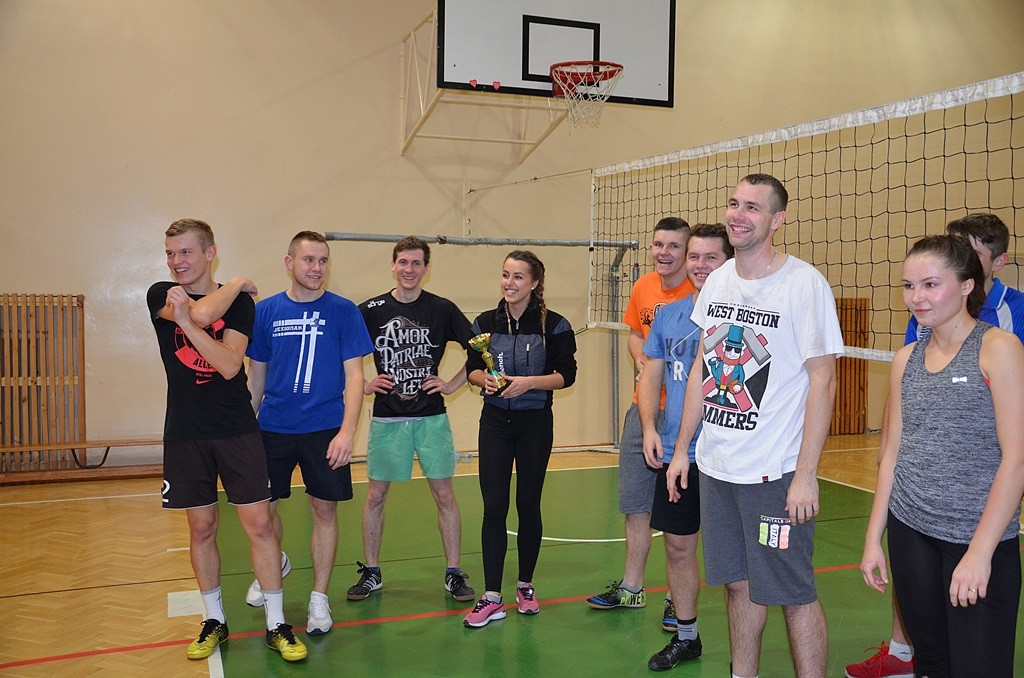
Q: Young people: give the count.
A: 9